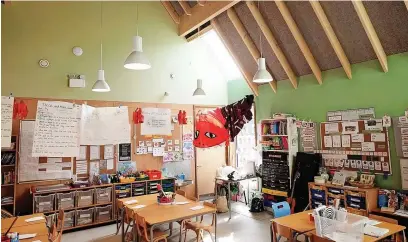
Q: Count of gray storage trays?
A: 8